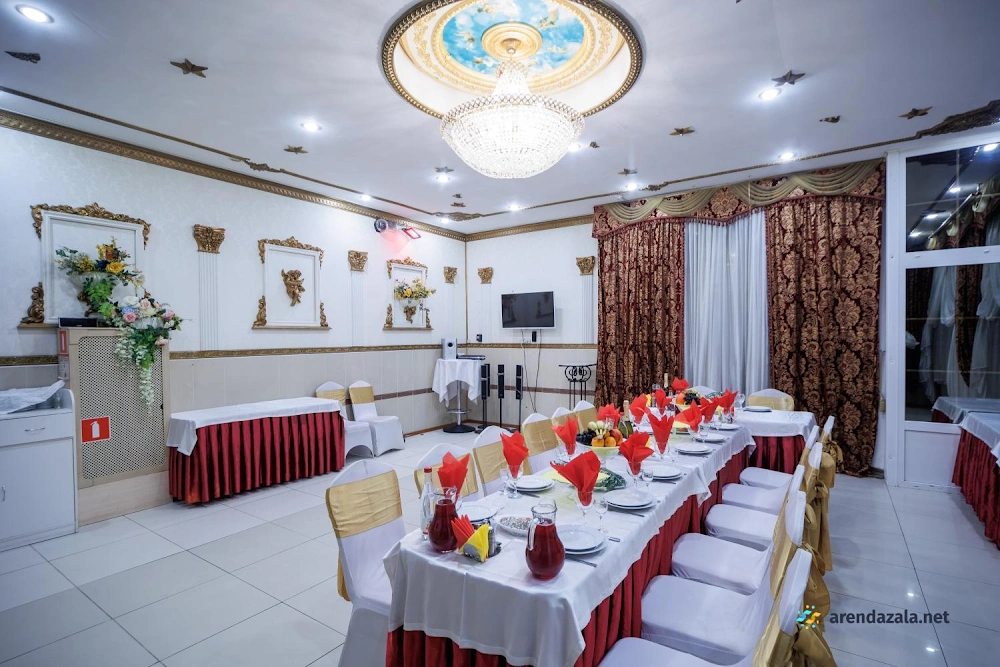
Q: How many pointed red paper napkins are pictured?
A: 13